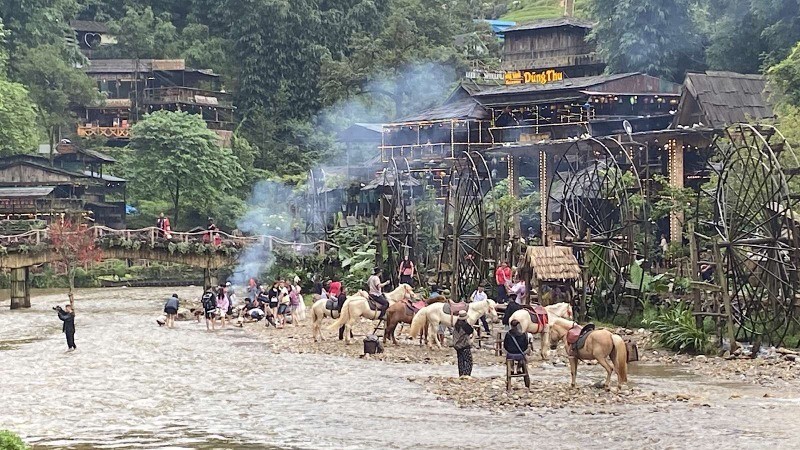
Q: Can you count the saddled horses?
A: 6